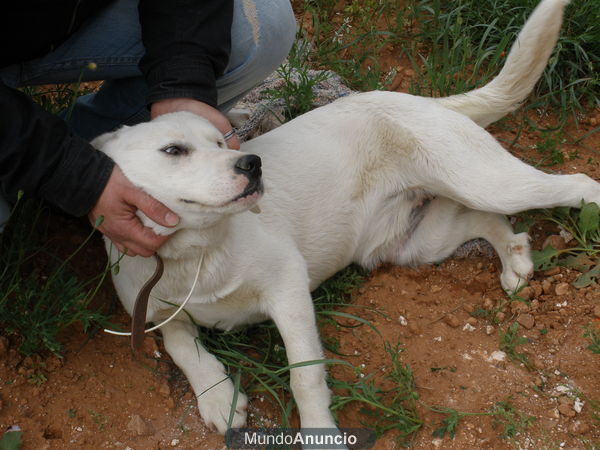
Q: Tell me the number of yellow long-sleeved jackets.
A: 0